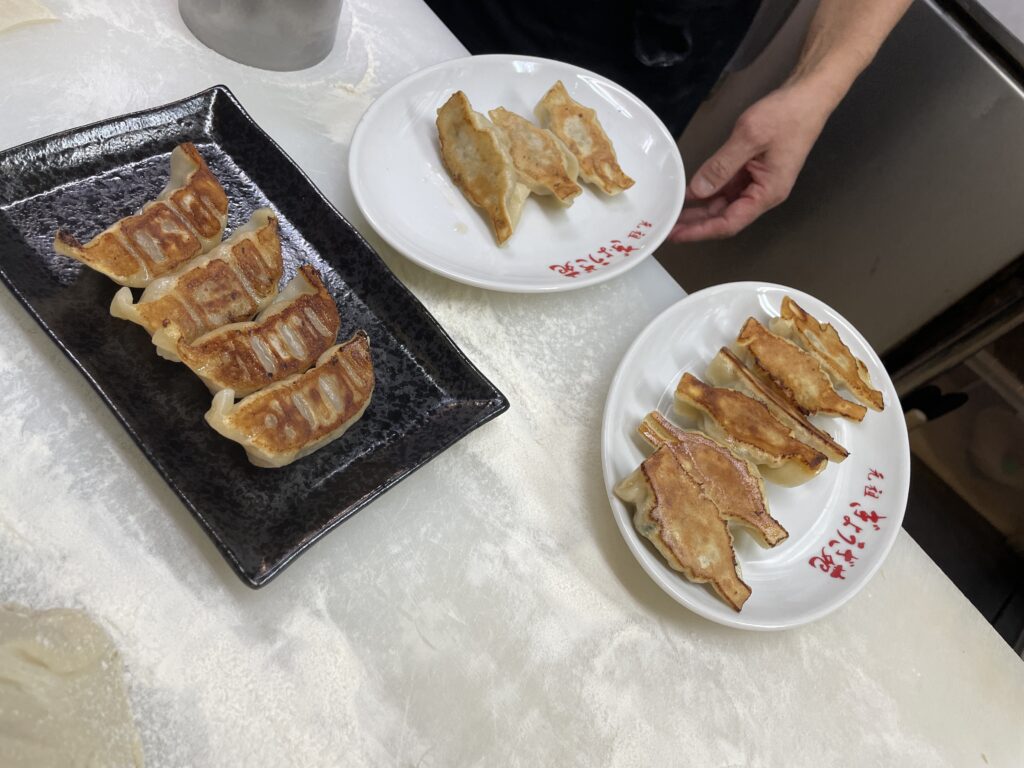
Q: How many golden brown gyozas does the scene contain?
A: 13